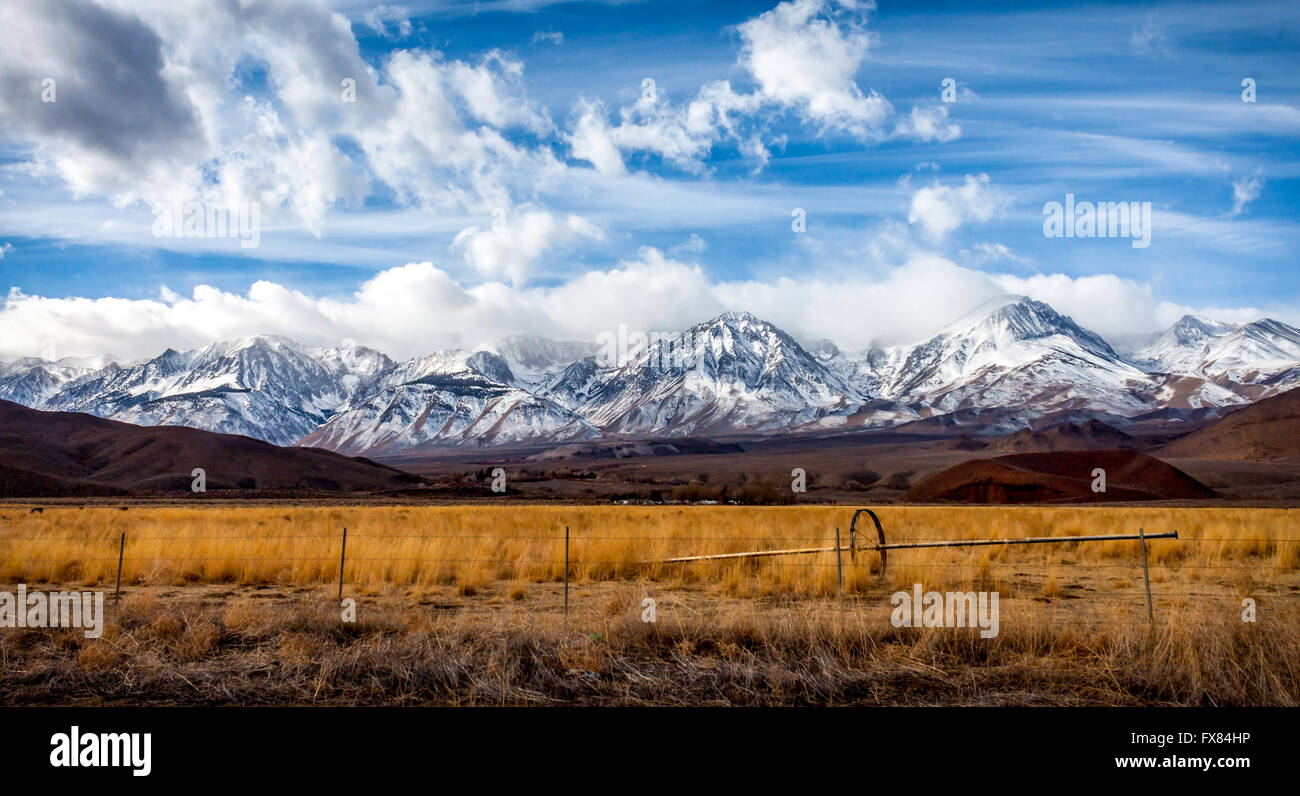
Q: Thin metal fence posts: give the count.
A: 5